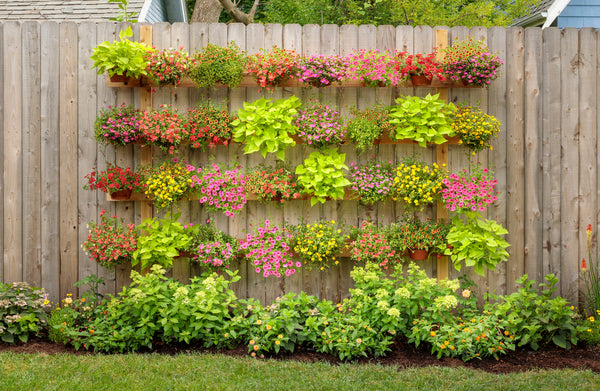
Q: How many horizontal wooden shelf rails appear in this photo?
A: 4